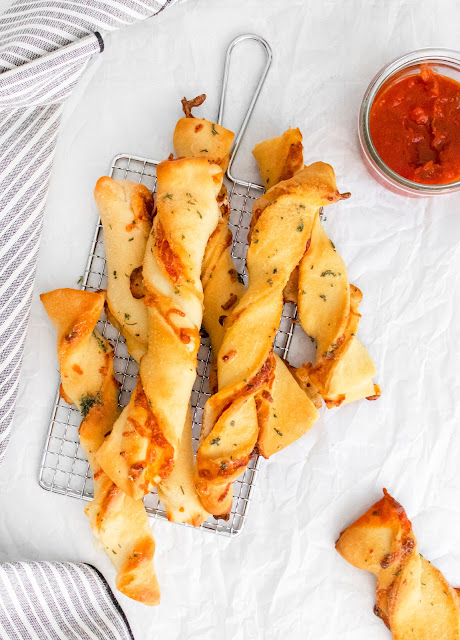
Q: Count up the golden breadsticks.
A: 7